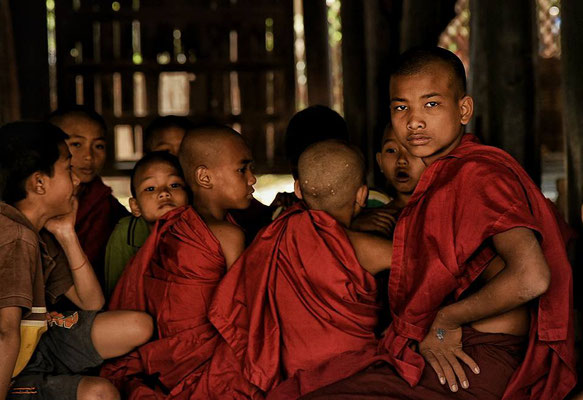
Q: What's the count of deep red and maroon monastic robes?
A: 4